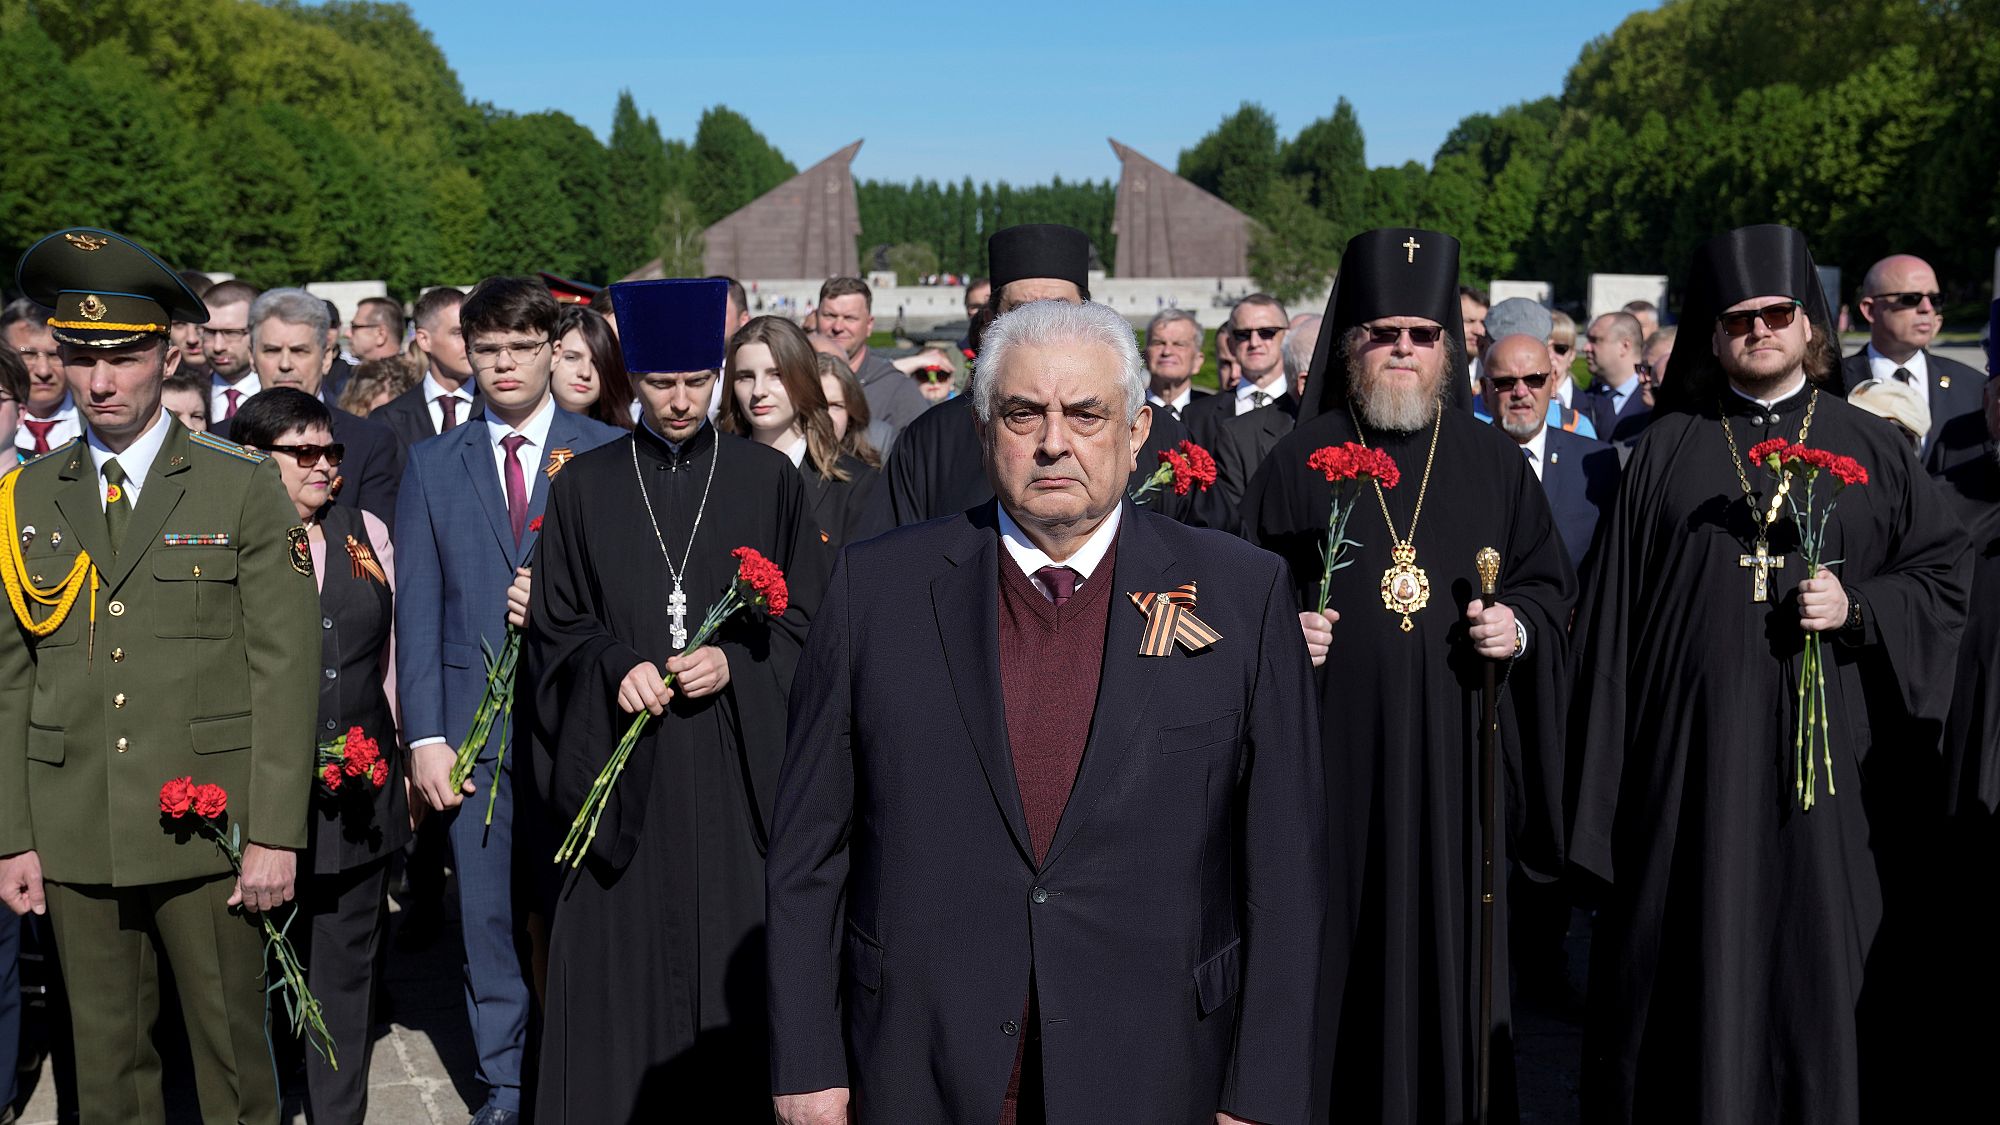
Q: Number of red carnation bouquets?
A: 7